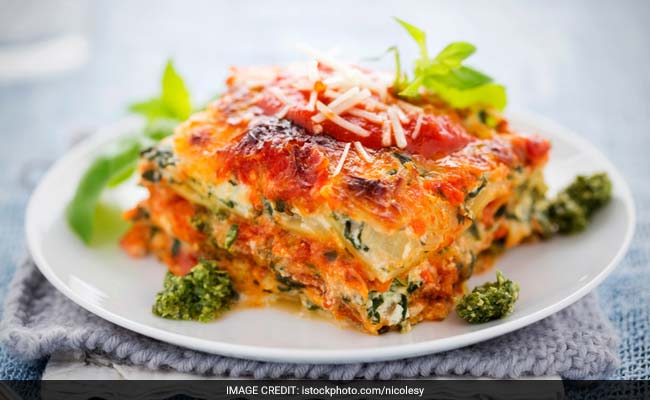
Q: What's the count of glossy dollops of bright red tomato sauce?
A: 1